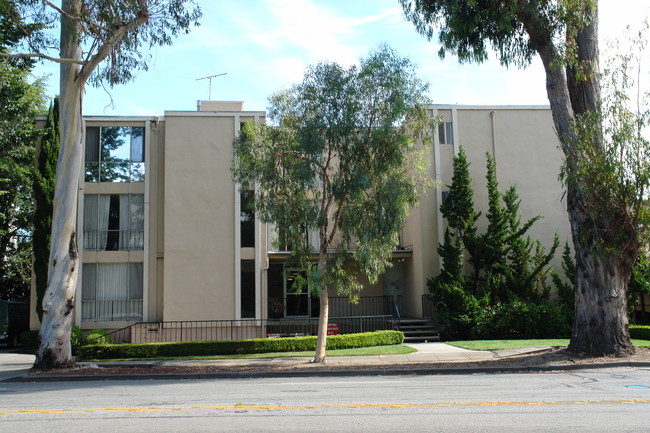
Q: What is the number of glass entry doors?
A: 1